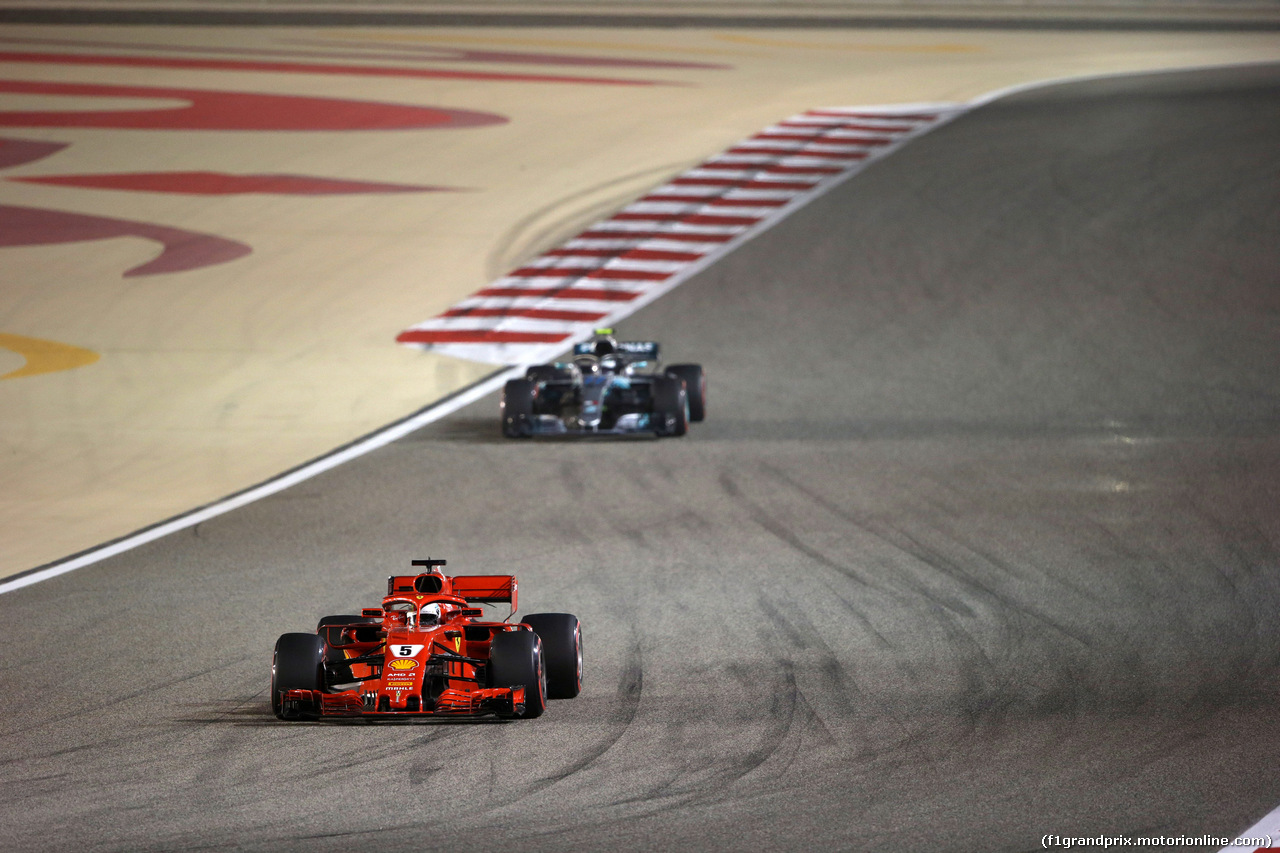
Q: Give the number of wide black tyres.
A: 8